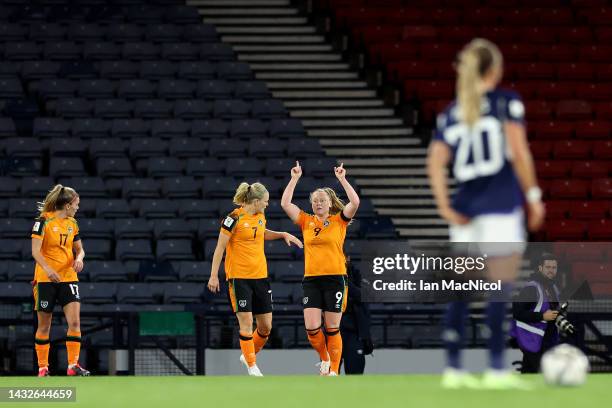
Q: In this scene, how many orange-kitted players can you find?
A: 3